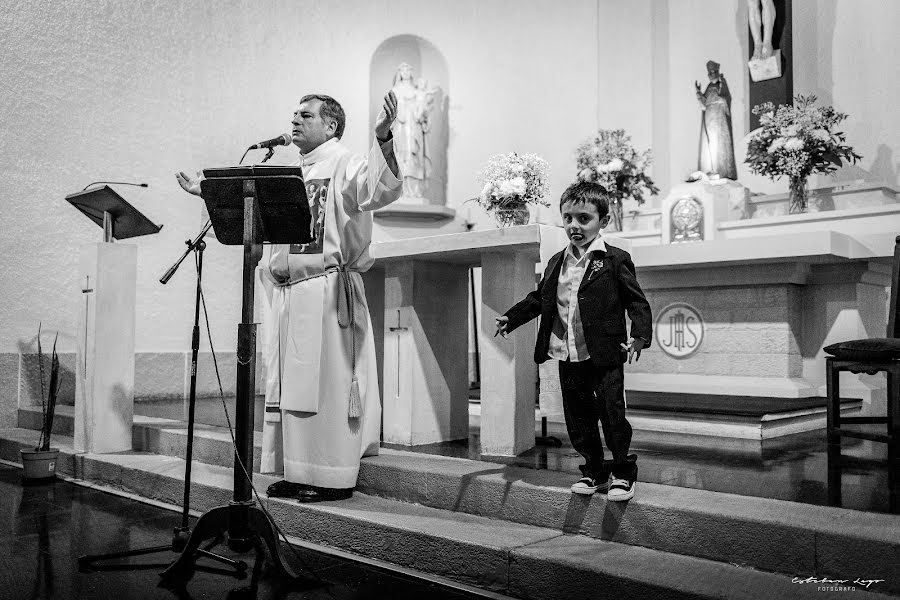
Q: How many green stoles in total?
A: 0